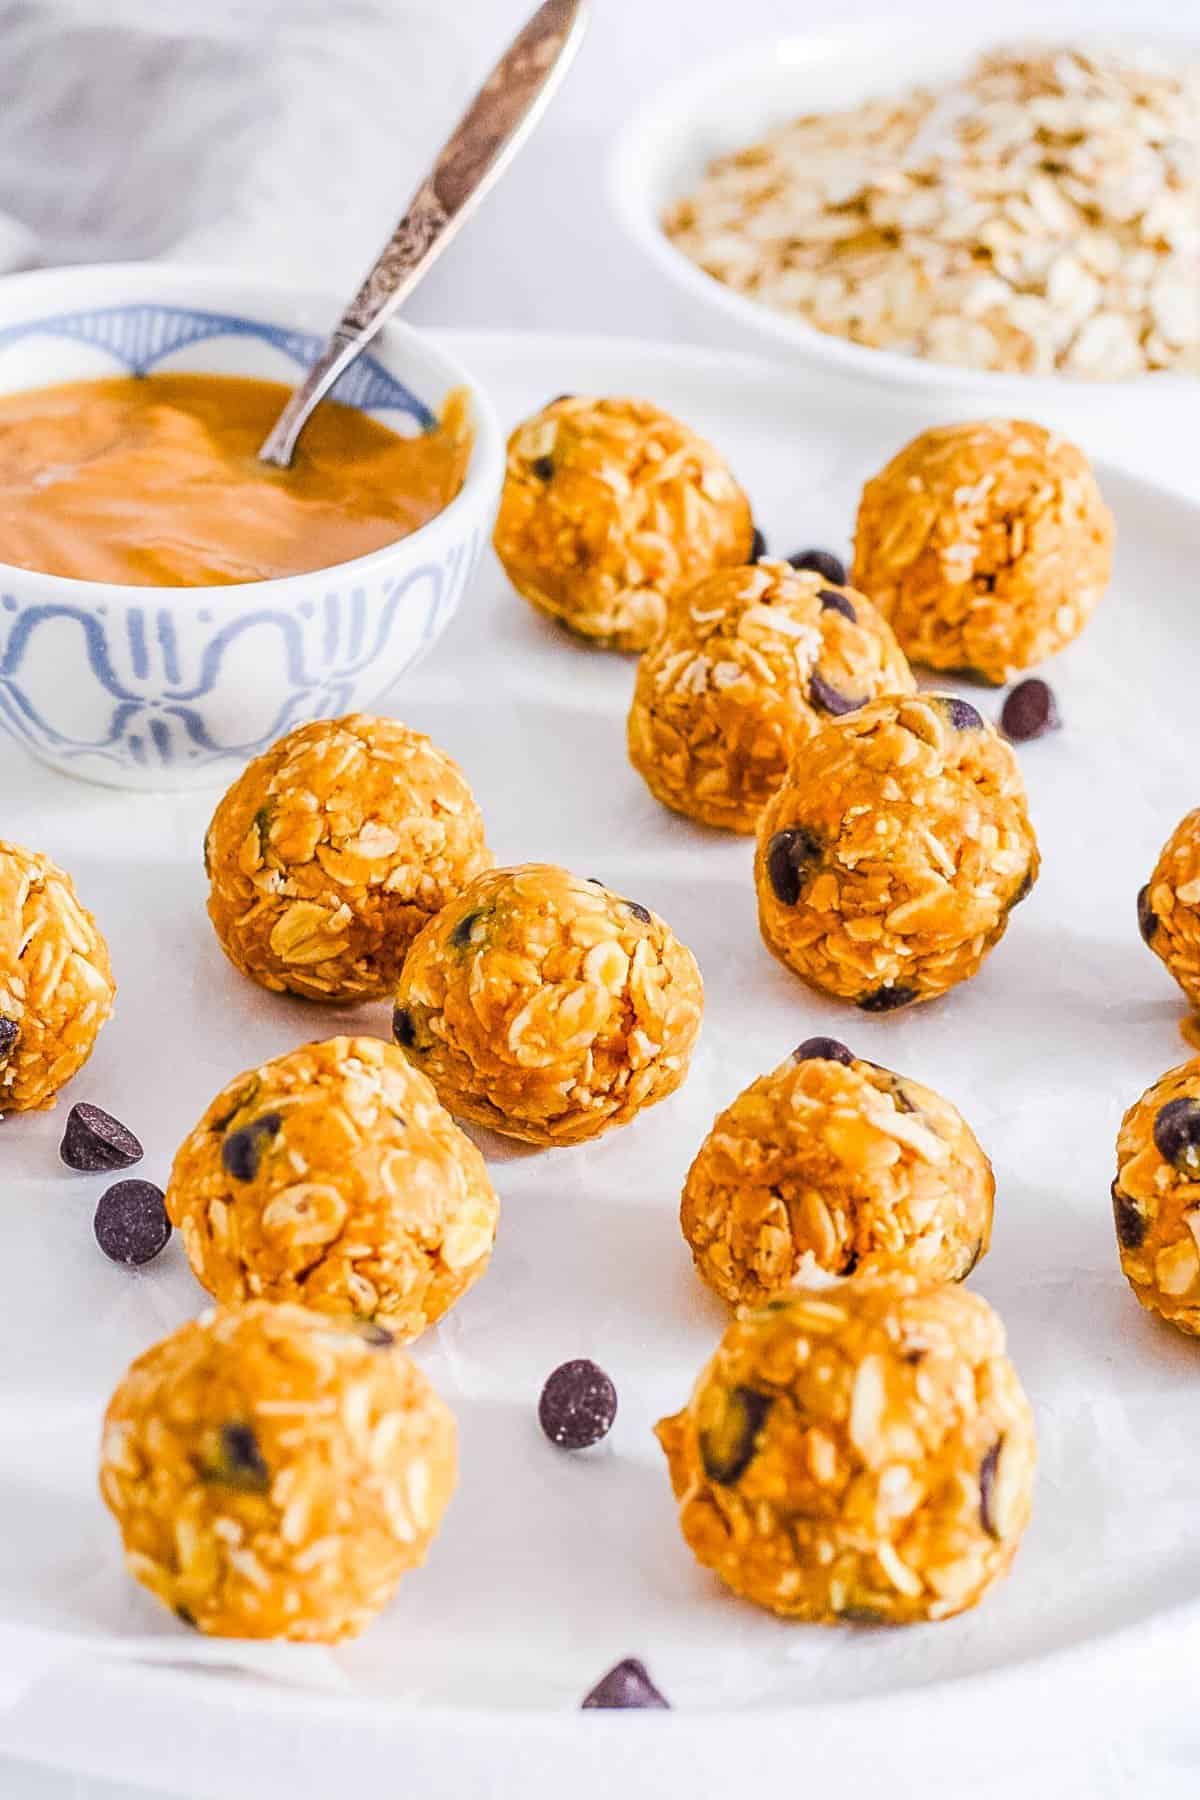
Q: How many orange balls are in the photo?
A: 13